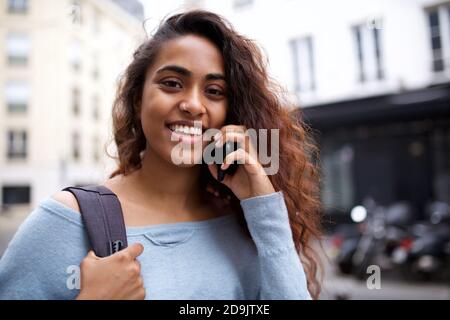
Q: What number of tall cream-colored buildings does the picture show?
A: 1